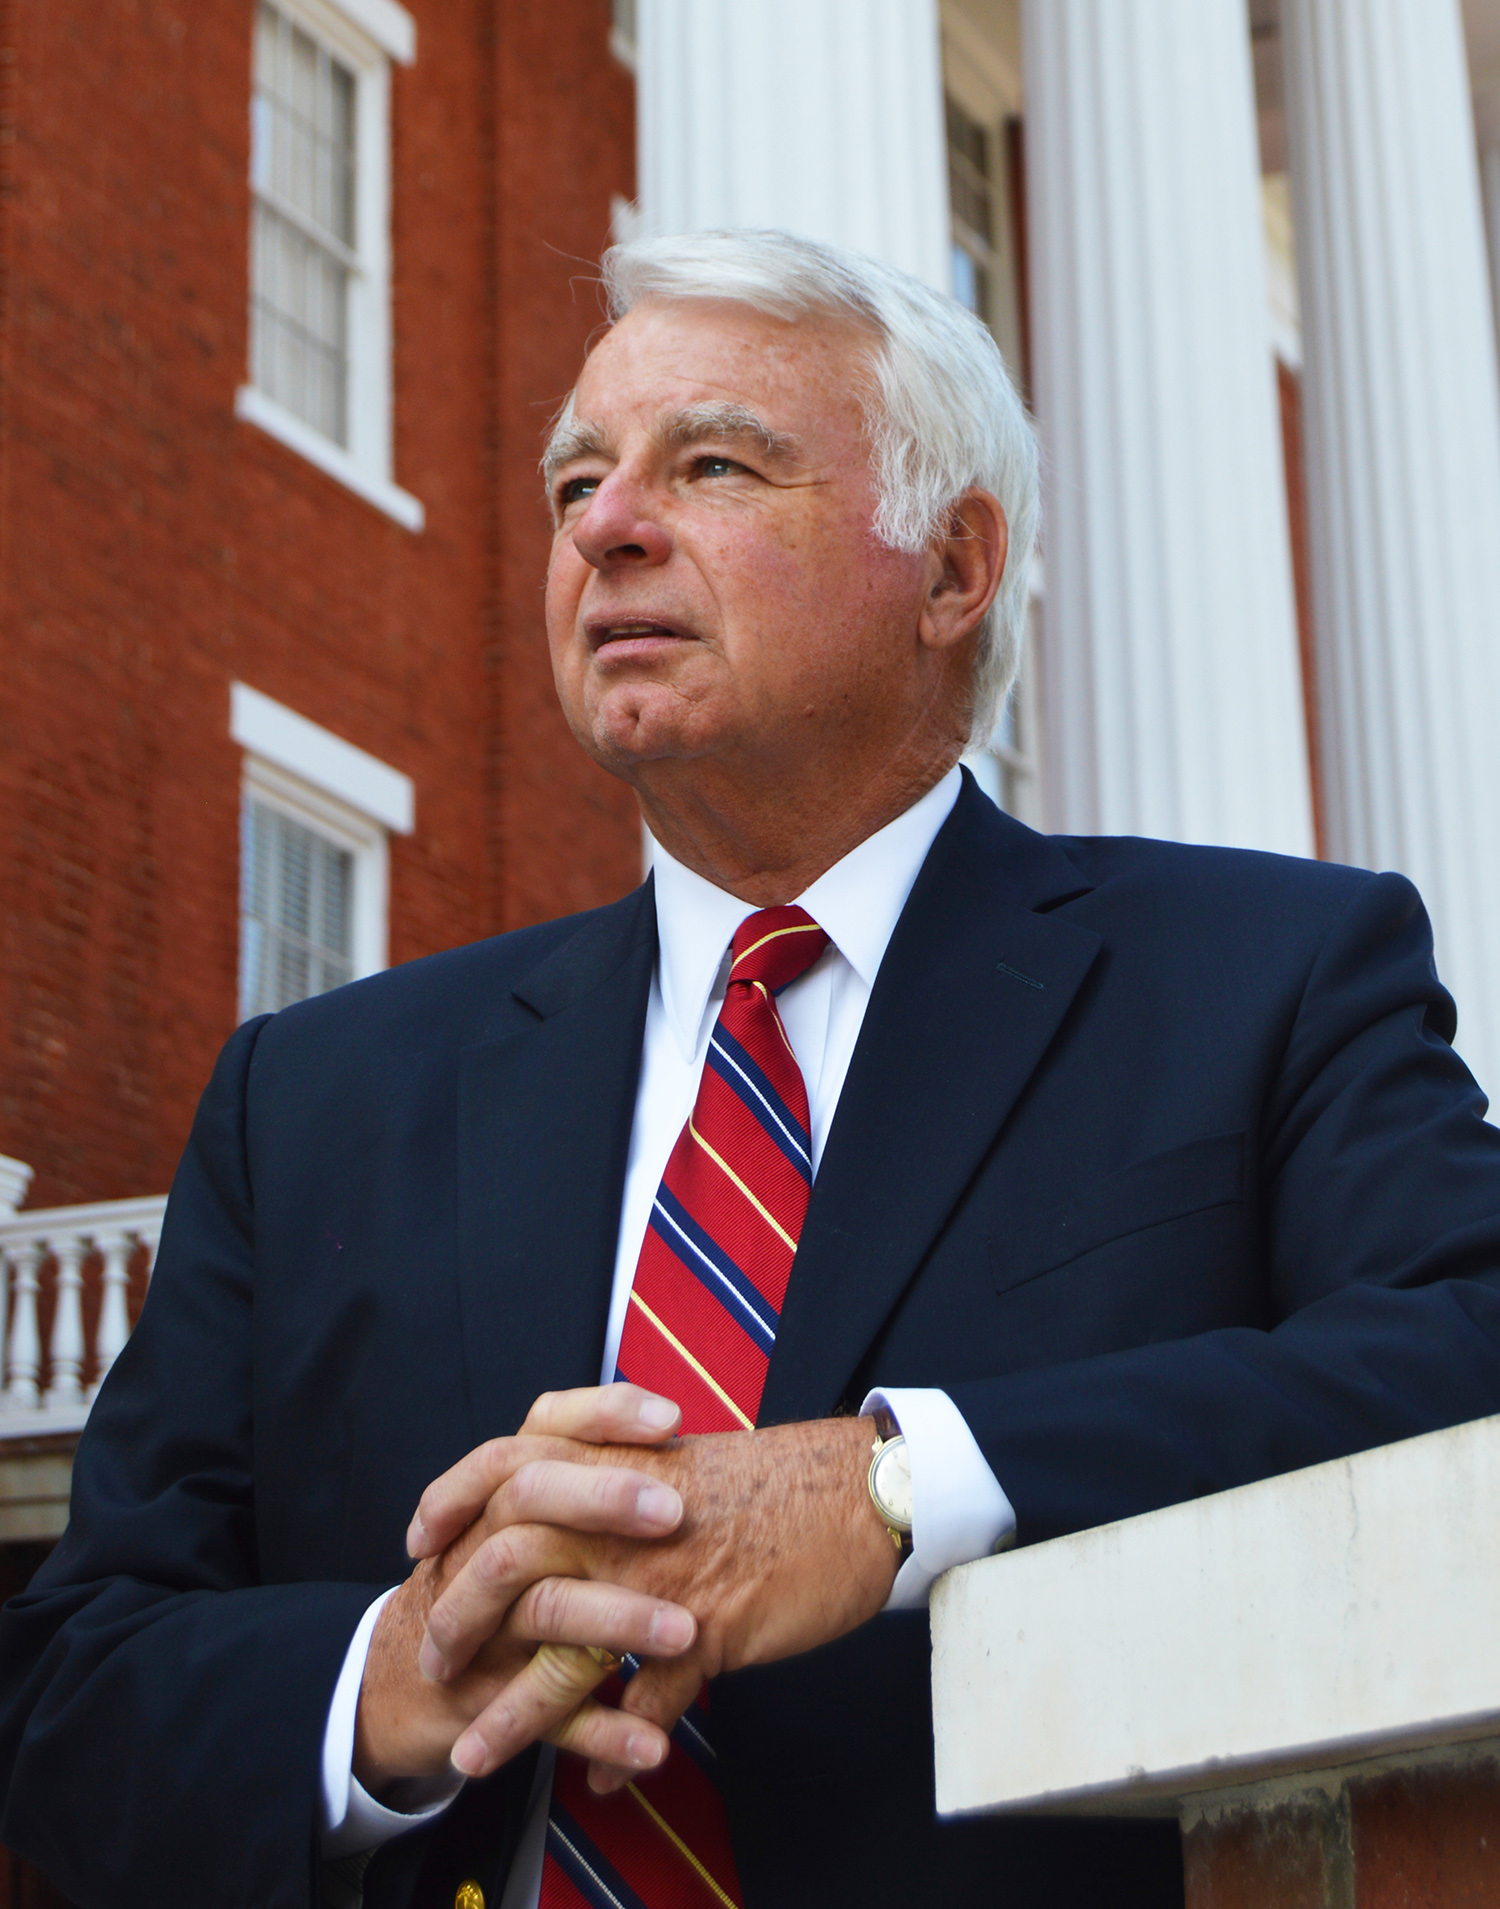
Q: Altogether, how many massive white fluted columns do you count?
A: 3